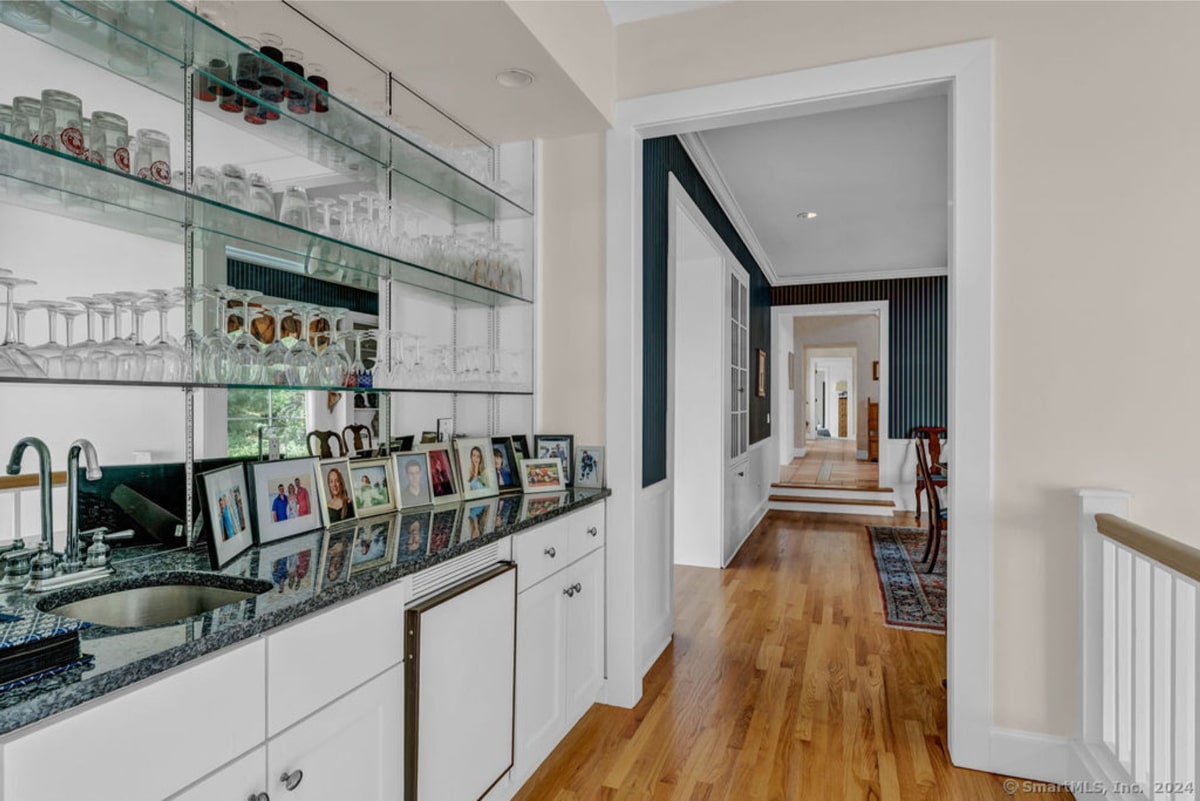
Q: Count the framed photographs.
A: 12